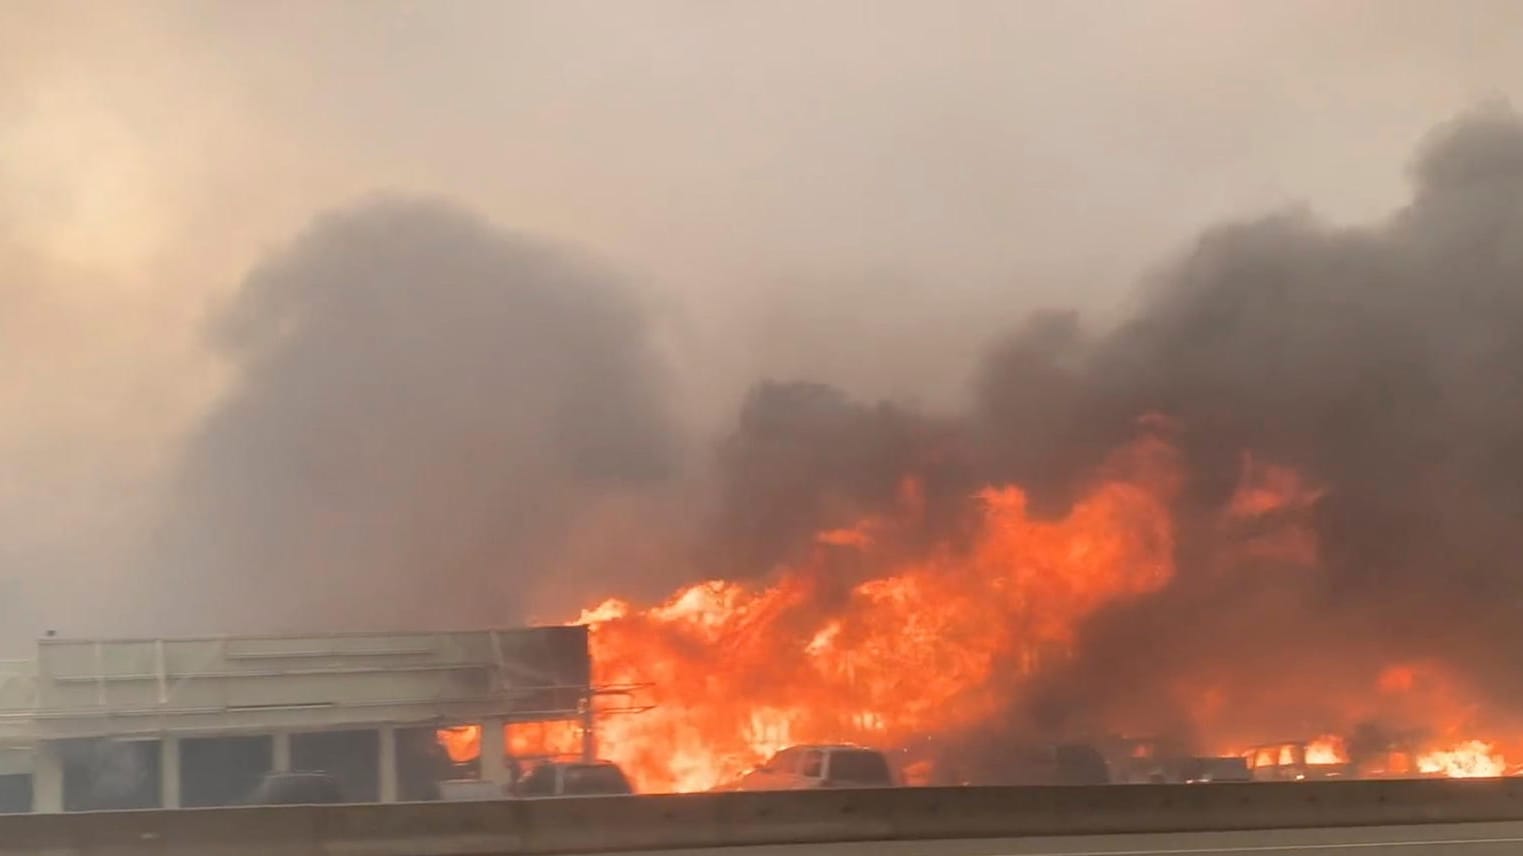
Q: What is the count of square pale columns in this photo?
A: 5